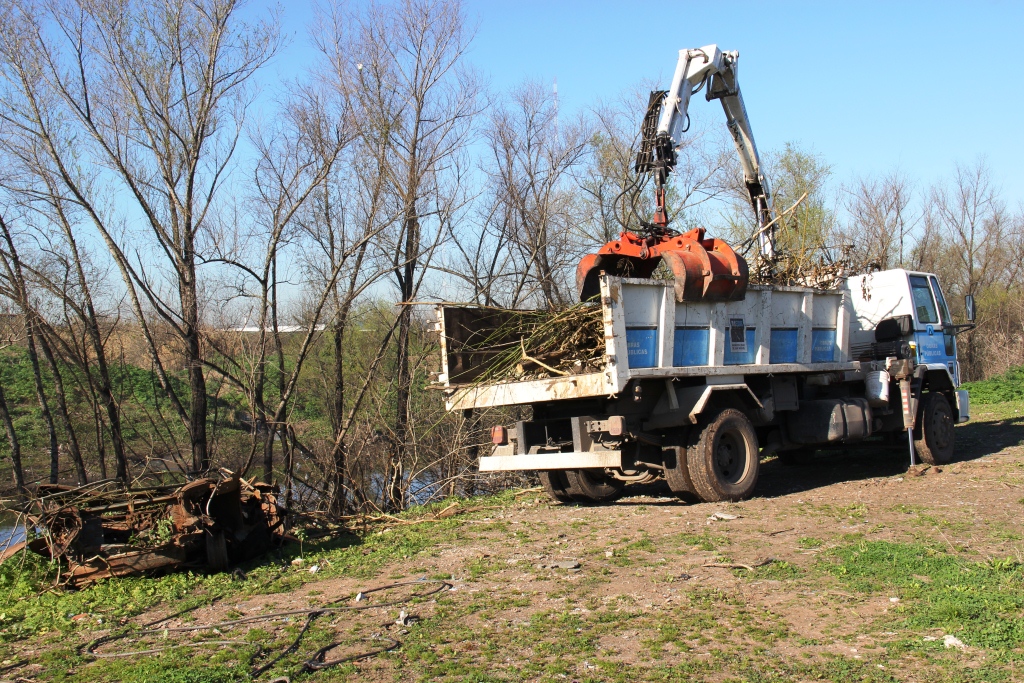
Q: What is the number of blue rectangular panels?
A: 5